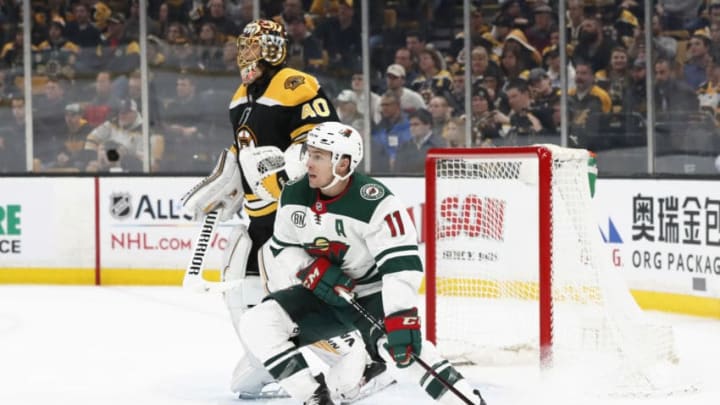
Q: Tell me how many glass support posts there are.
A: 7